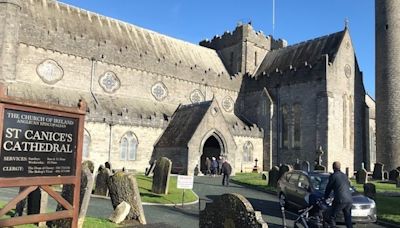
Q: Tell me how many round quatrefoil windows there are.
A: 5